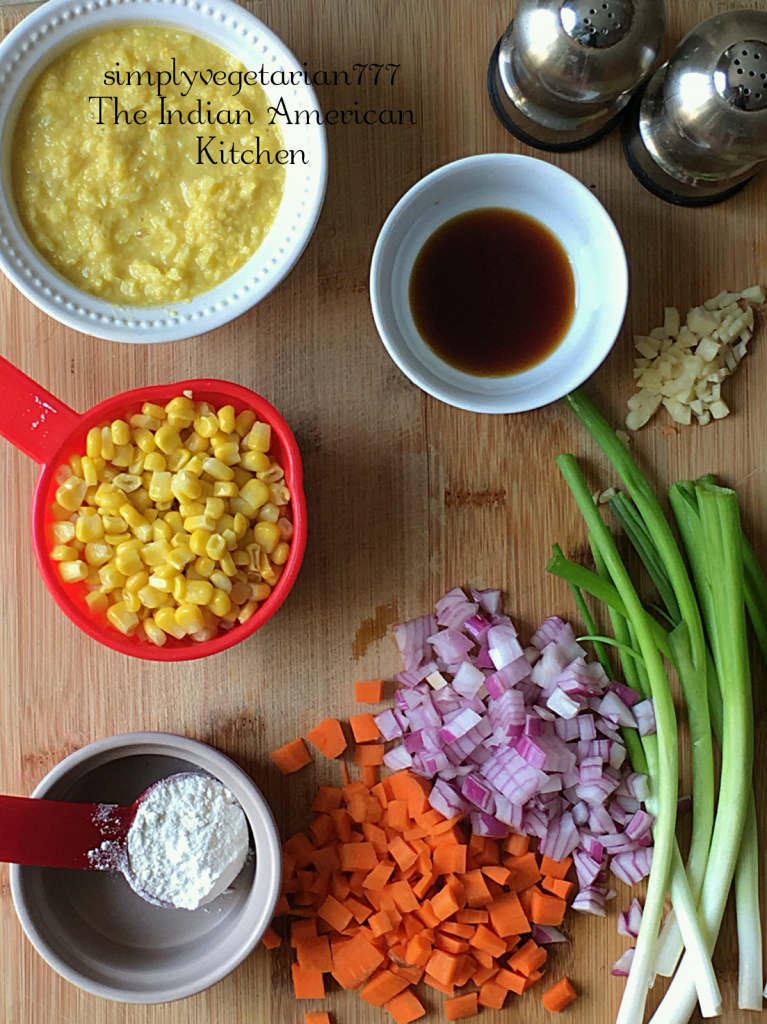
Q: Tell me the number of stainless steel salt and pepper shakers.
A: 2